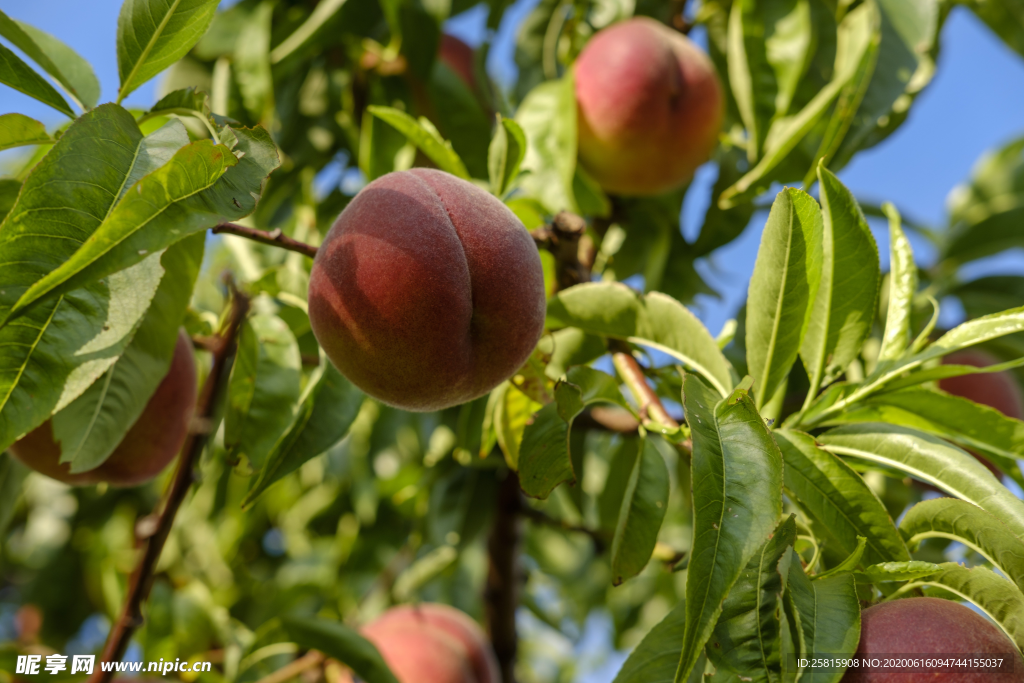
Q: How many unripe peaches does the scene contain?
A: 0